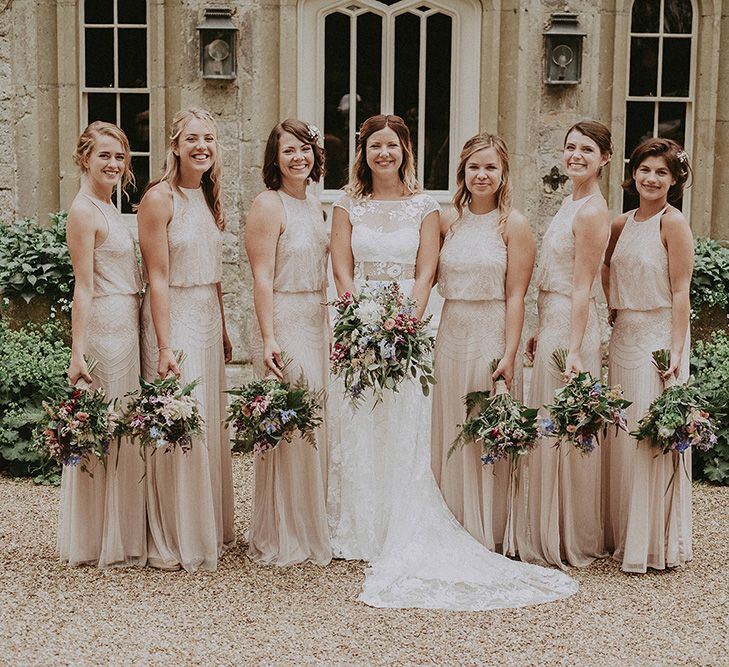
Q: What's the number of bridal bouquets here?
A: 7